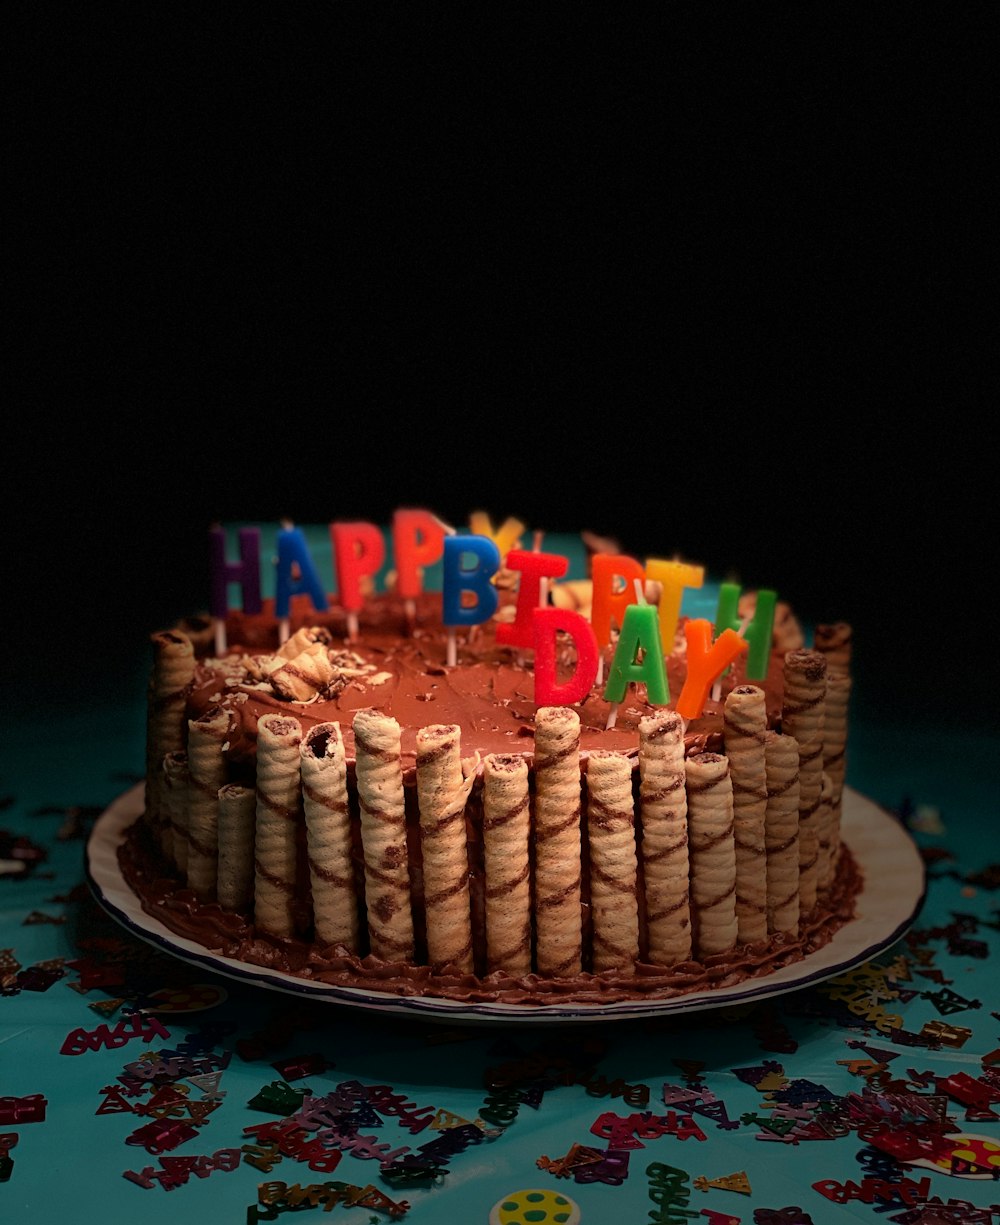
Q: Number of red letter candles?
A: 4